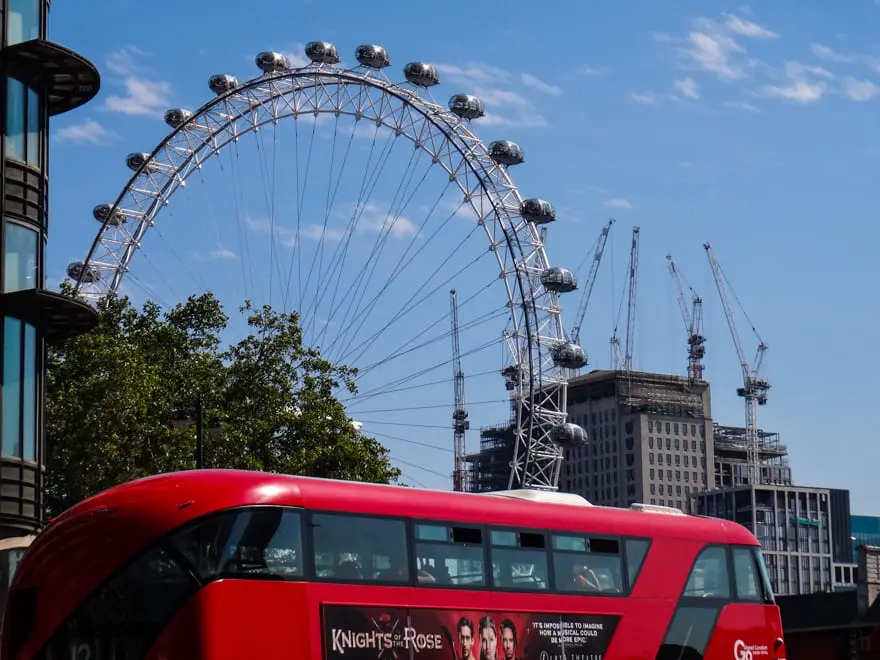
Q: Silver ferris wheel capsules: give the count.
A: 15